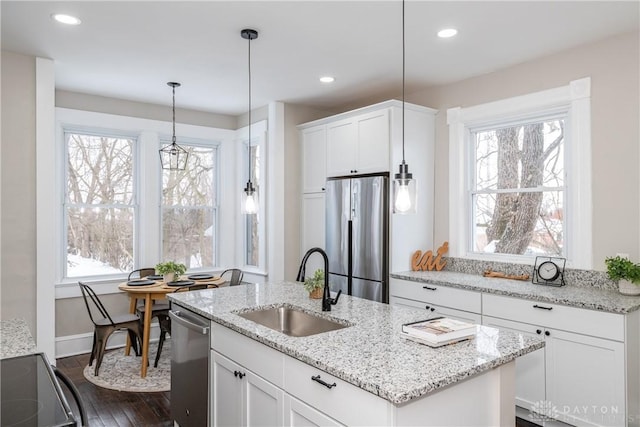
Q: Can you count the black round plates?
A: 4